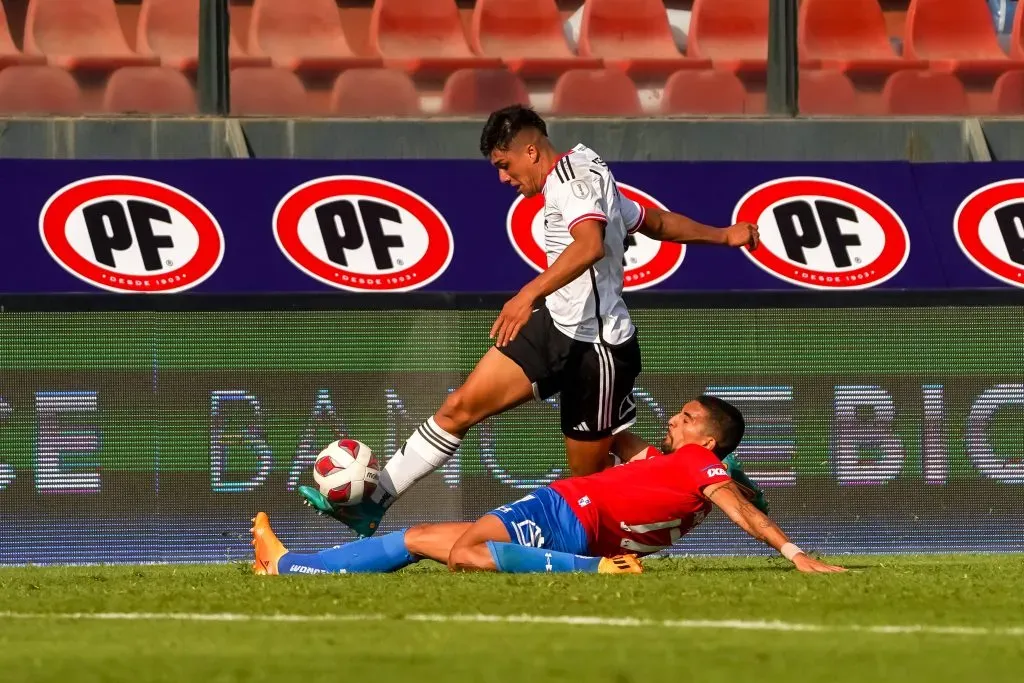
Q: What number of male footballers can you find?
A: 2